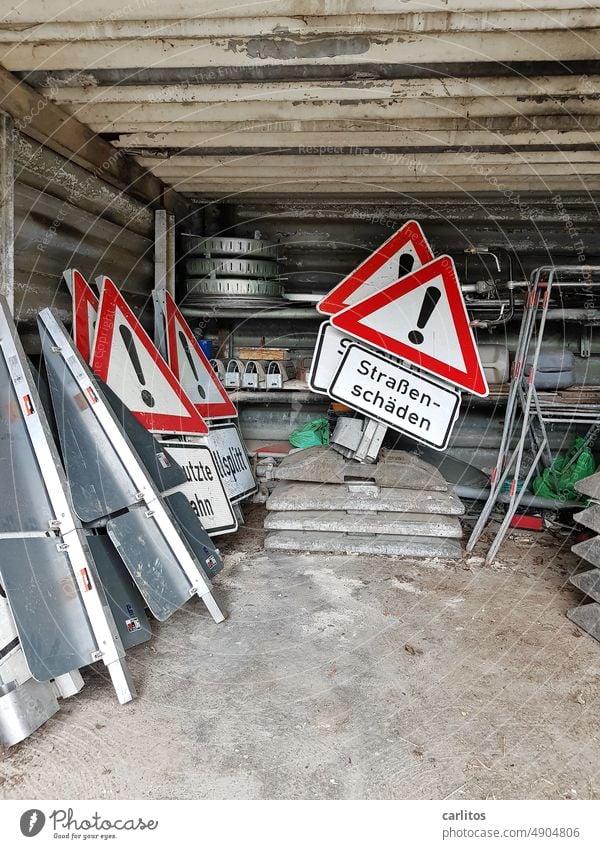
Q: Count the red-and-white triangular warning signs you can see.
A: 5